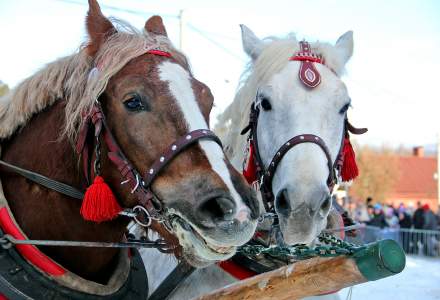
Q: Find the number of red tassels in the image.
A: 3